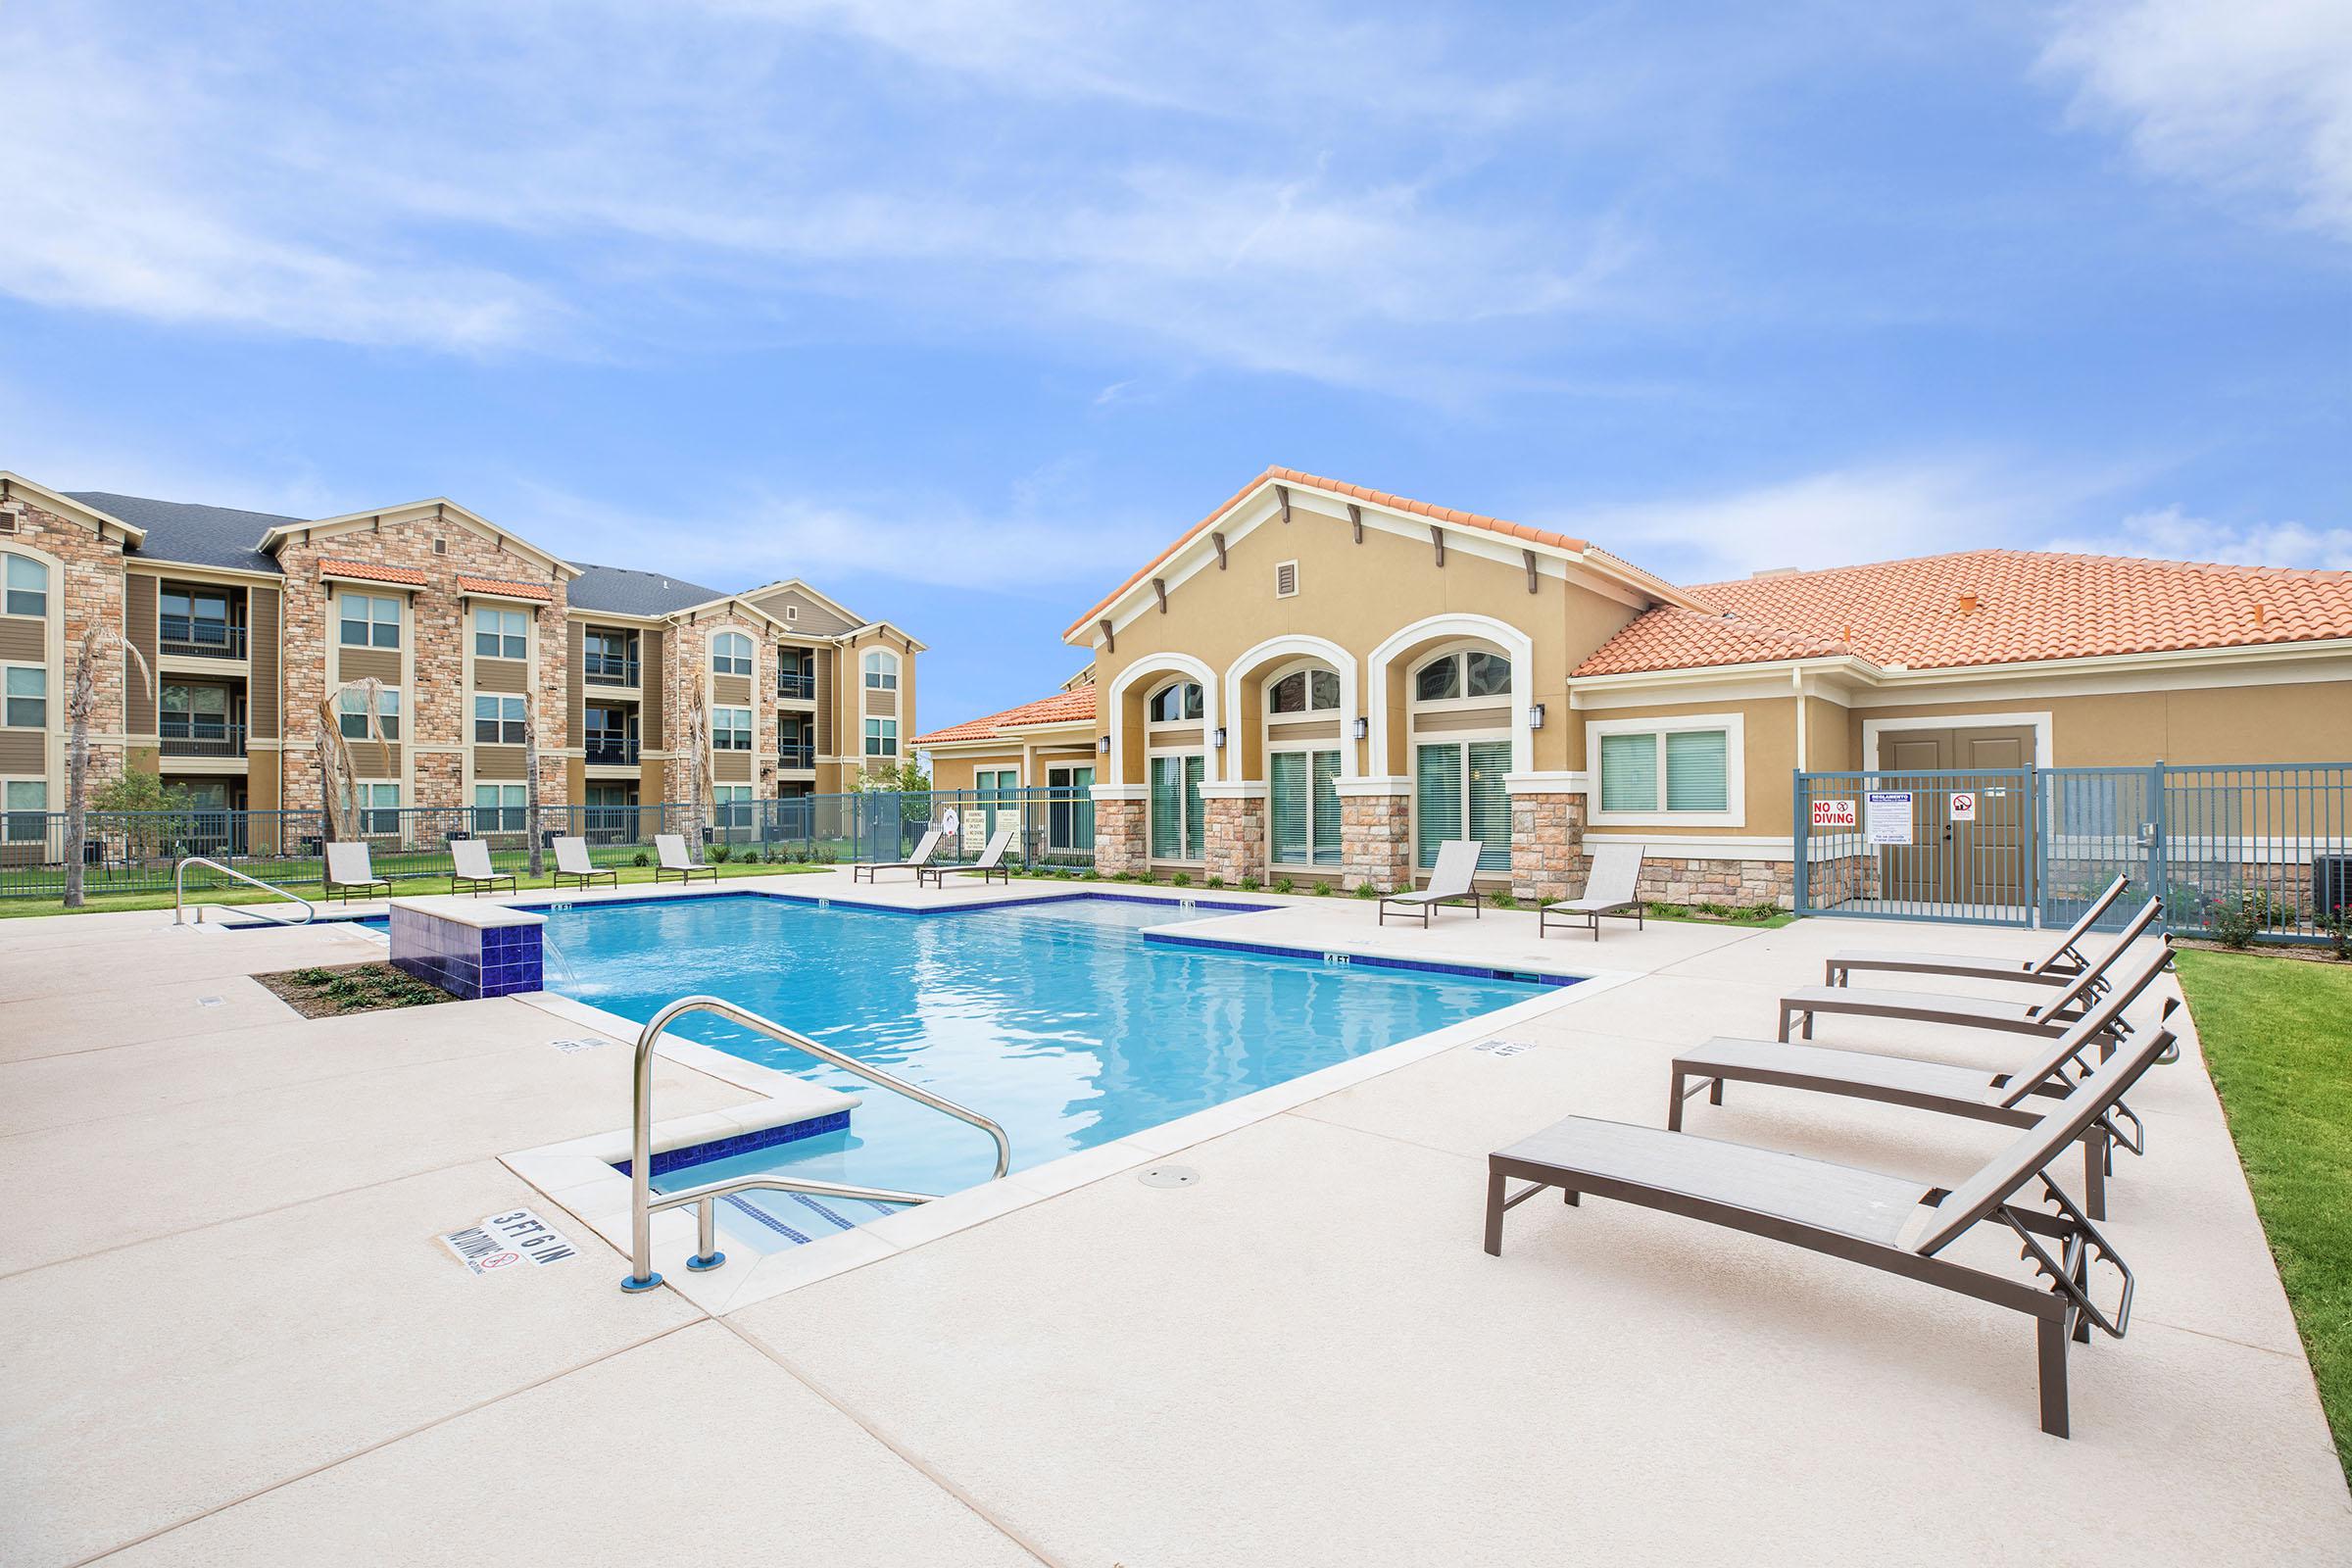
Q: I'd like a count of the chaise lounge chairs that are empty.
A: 12